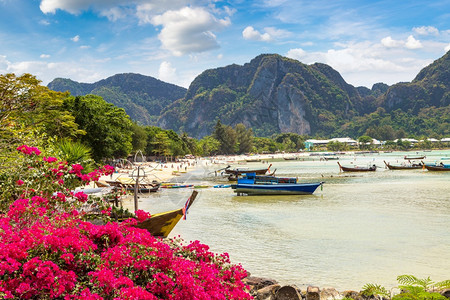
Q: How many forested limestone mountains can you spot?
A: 3